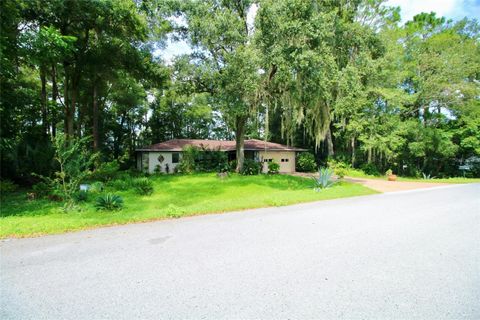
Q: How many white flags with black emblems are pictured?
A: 0